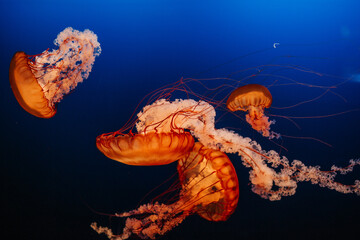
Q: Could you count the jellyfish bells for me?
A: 4